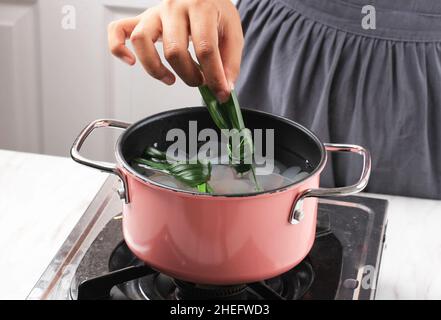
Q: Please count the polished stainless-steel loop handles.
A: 2